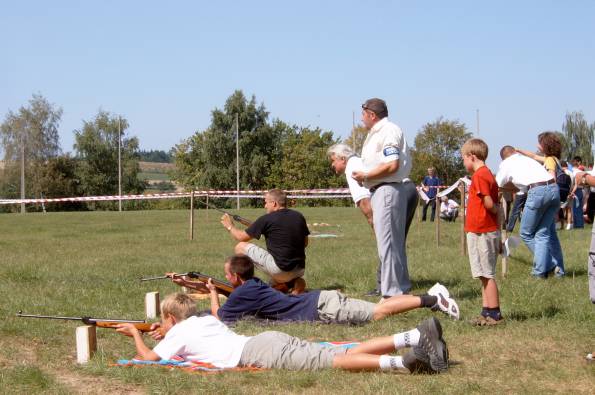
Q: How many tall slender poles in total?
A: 5